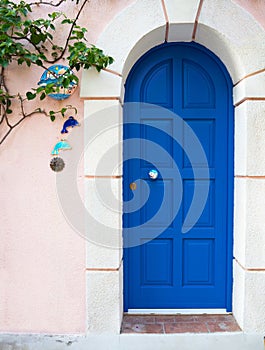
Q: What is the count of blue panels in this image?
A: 8